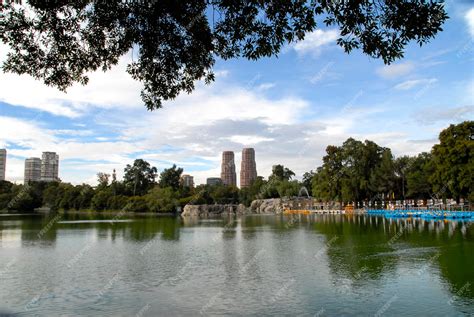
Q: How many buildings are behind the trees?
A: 7